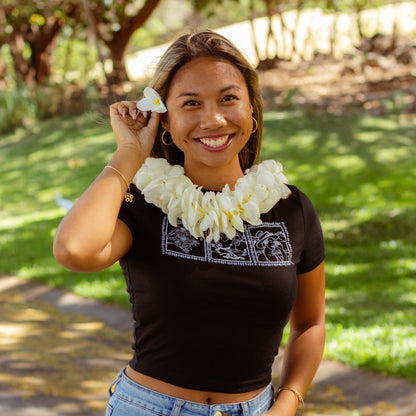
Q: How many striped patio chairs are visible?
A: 0